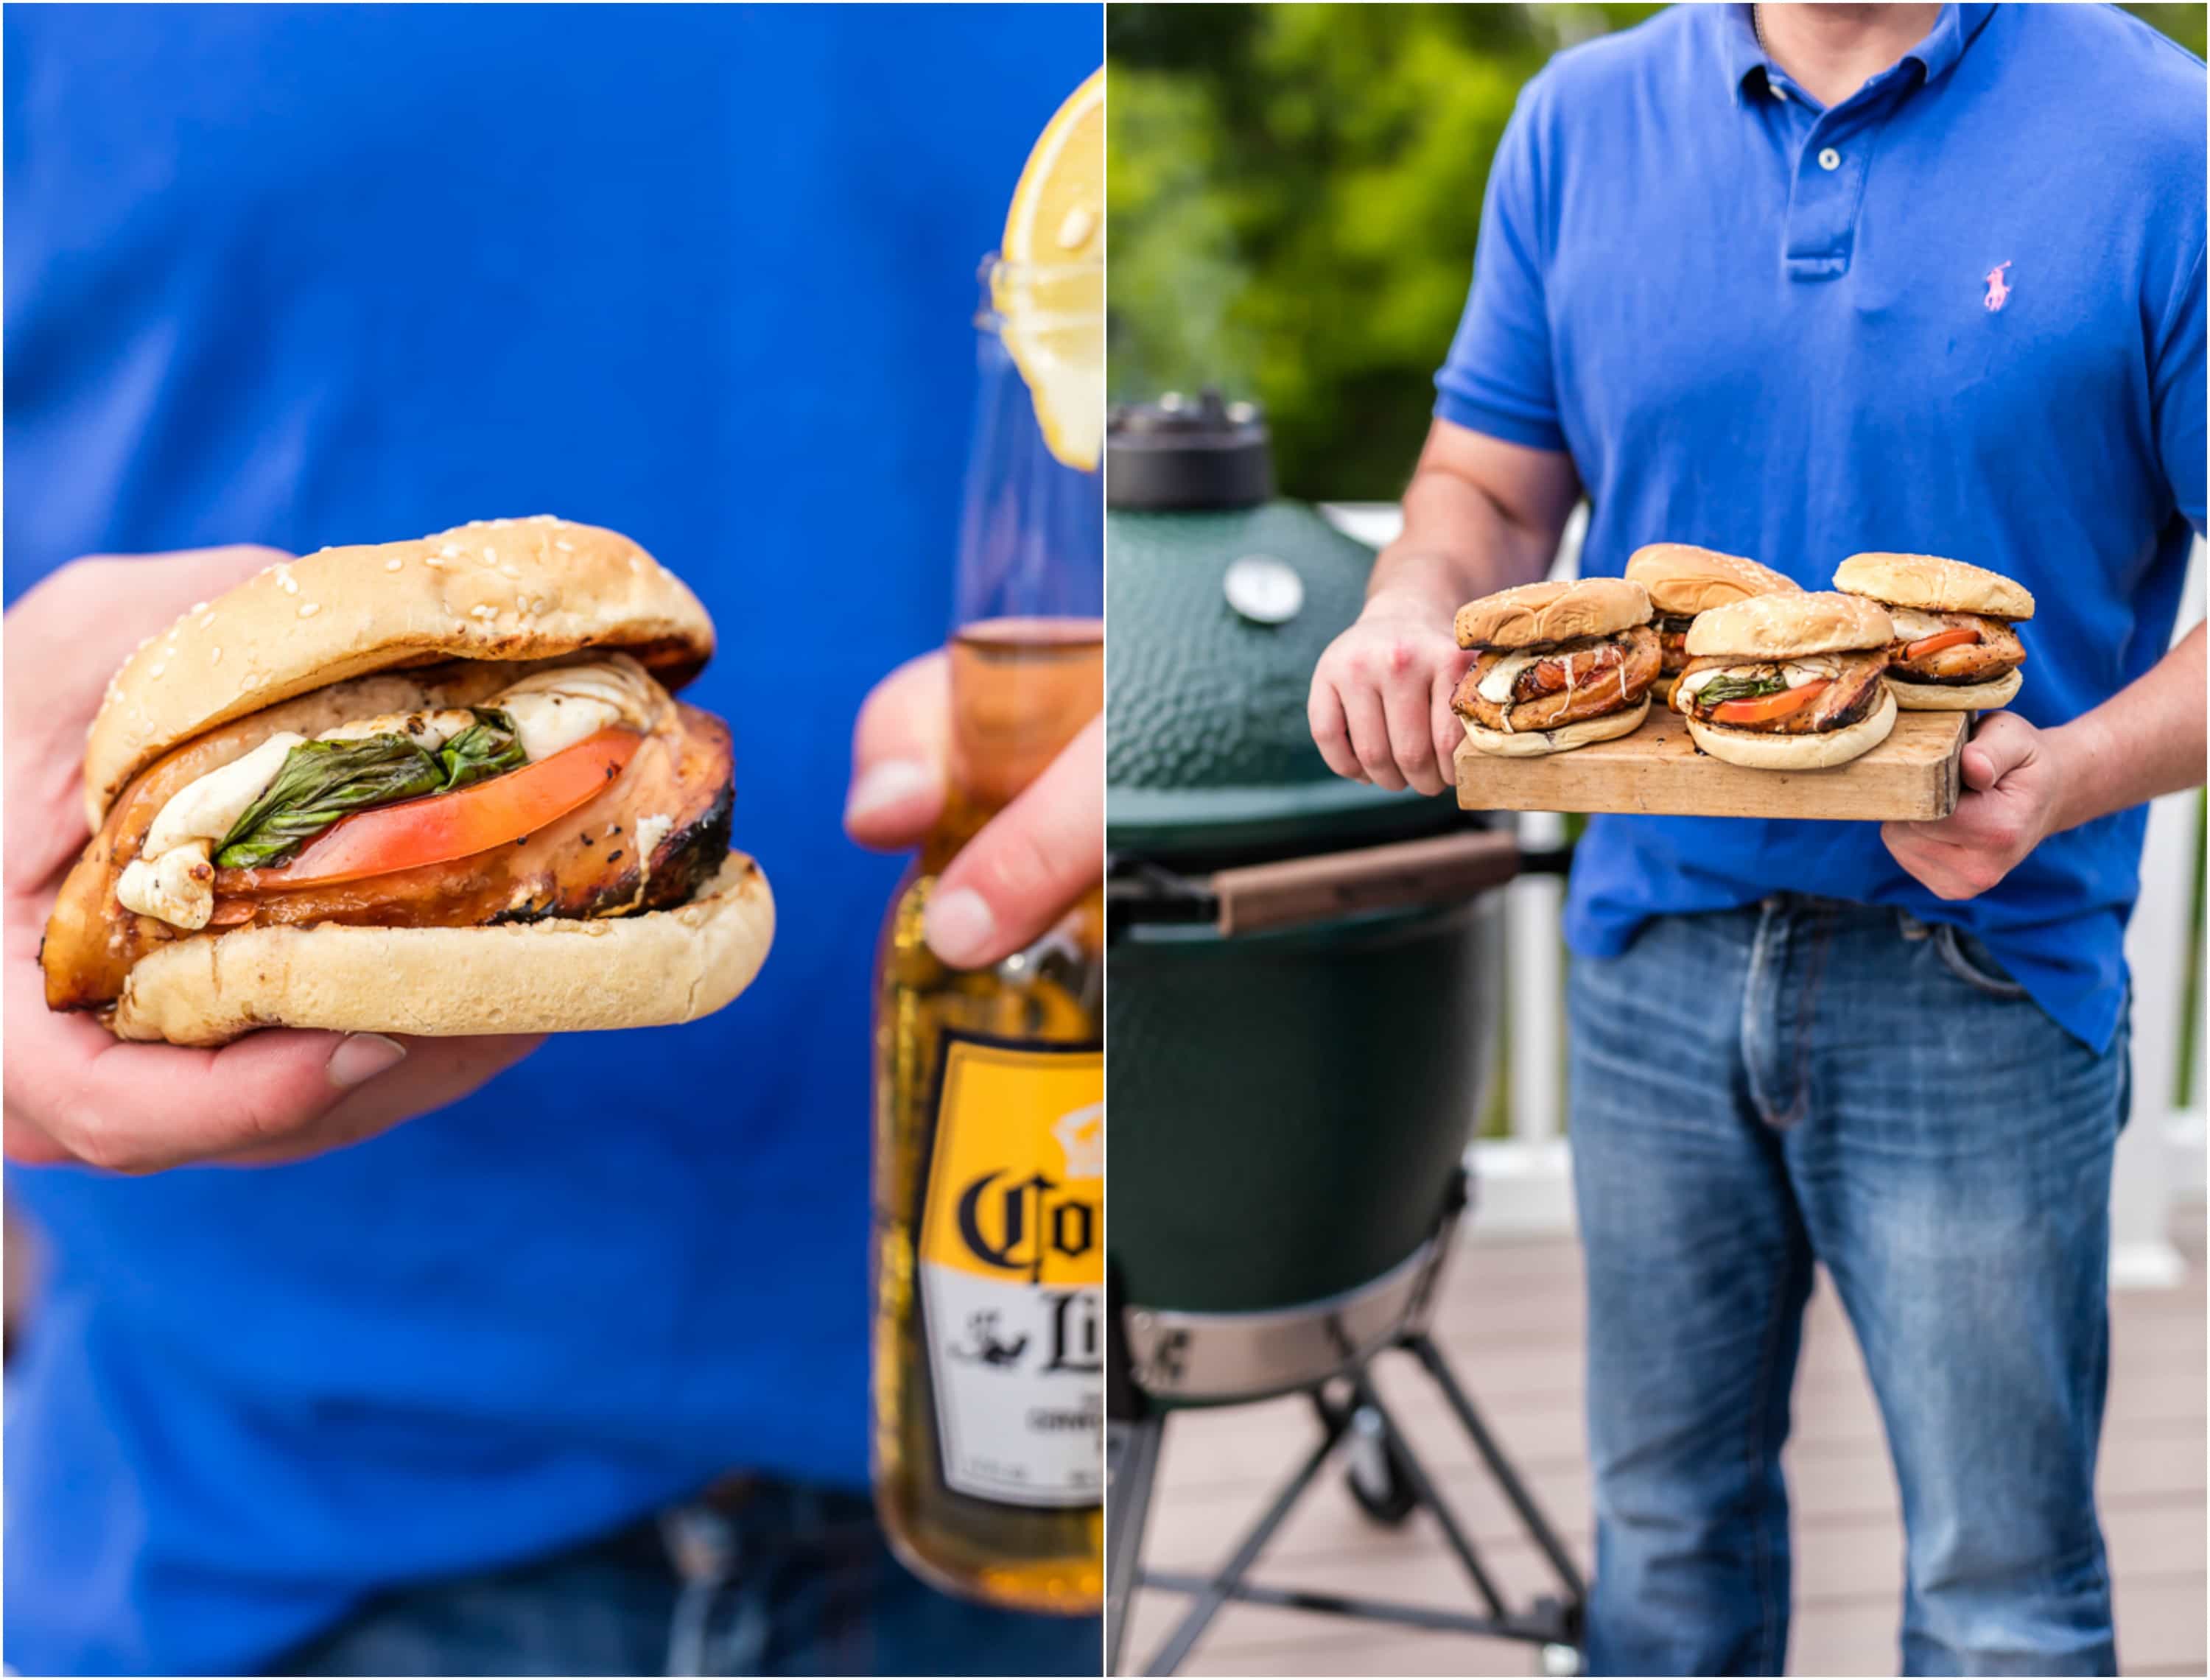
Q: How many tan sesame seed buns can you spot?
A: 5